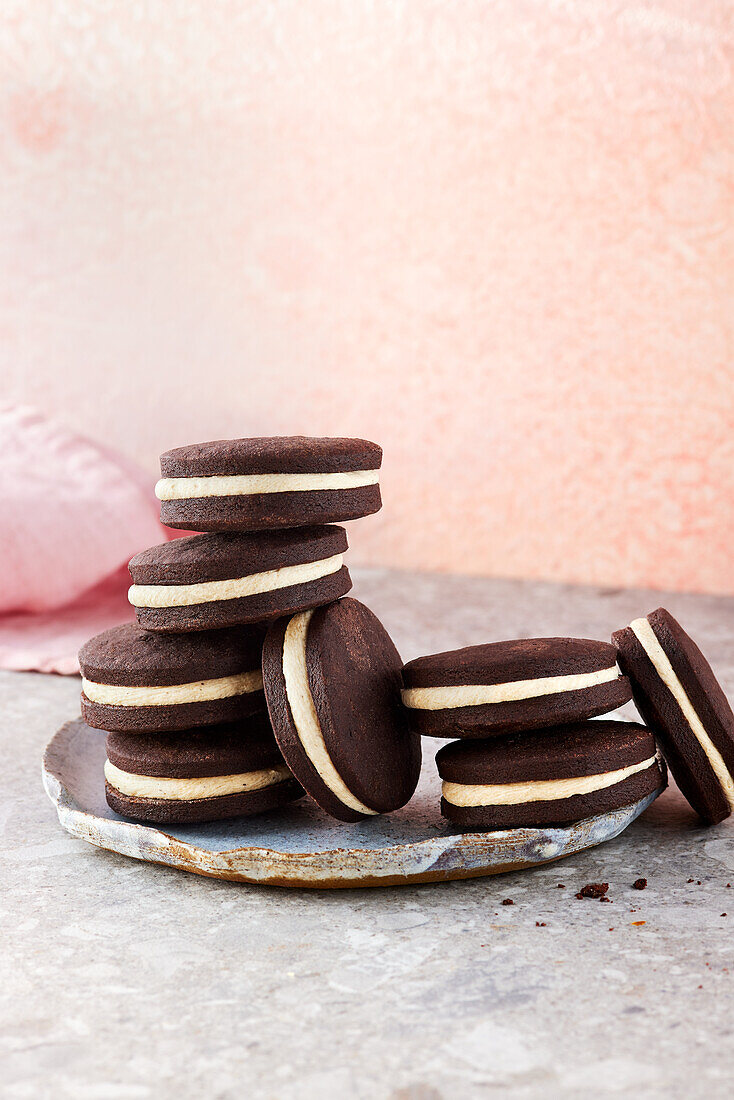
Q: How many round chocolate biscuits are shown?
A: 8